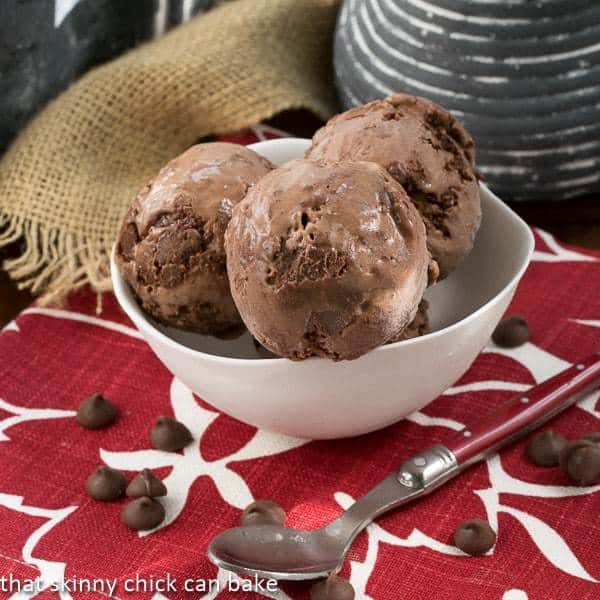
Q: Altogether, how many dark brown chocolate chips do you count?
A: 12